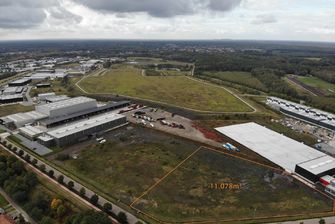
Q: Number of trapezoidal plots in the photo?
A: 1